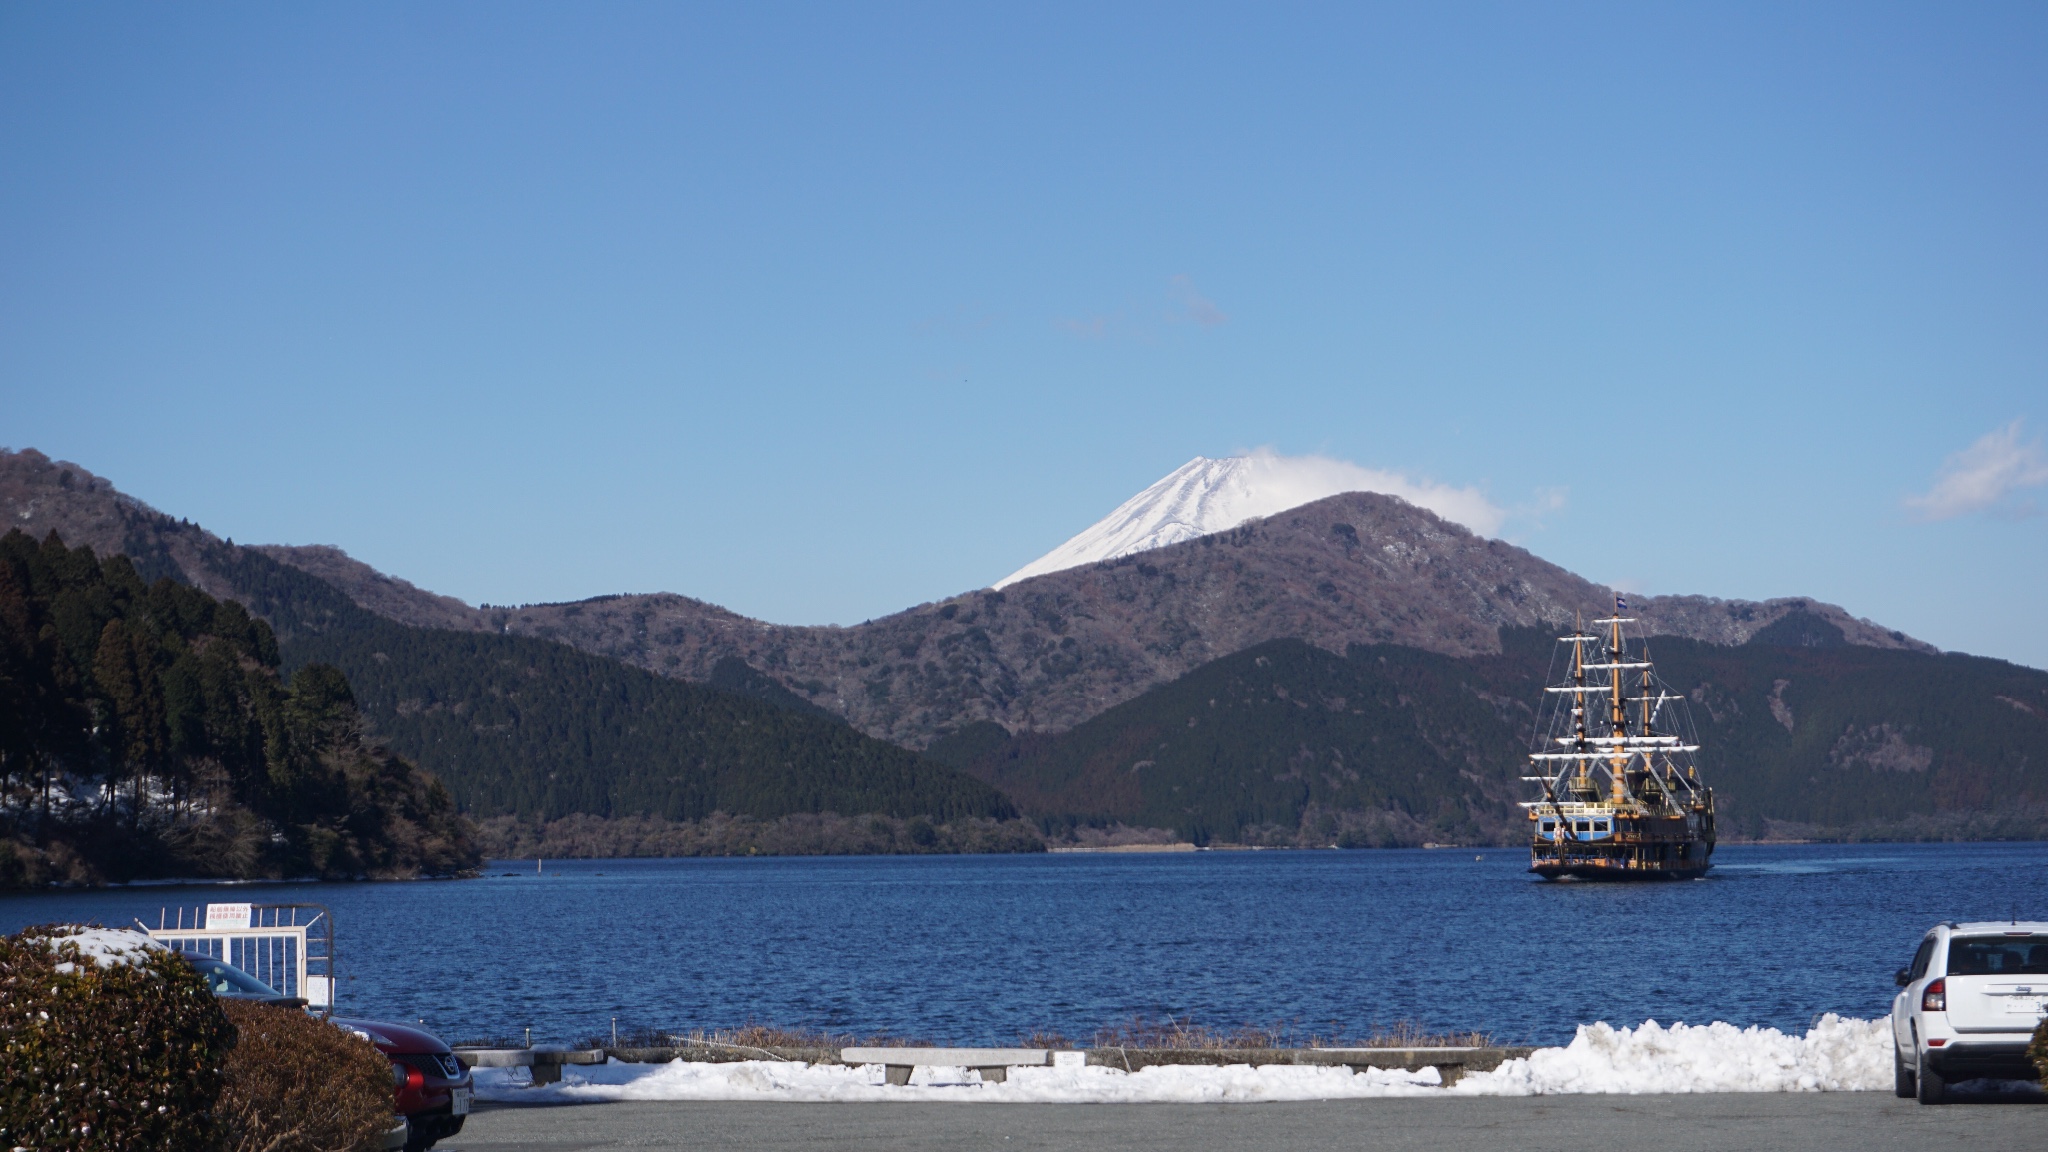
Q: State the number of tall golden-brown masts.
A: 3